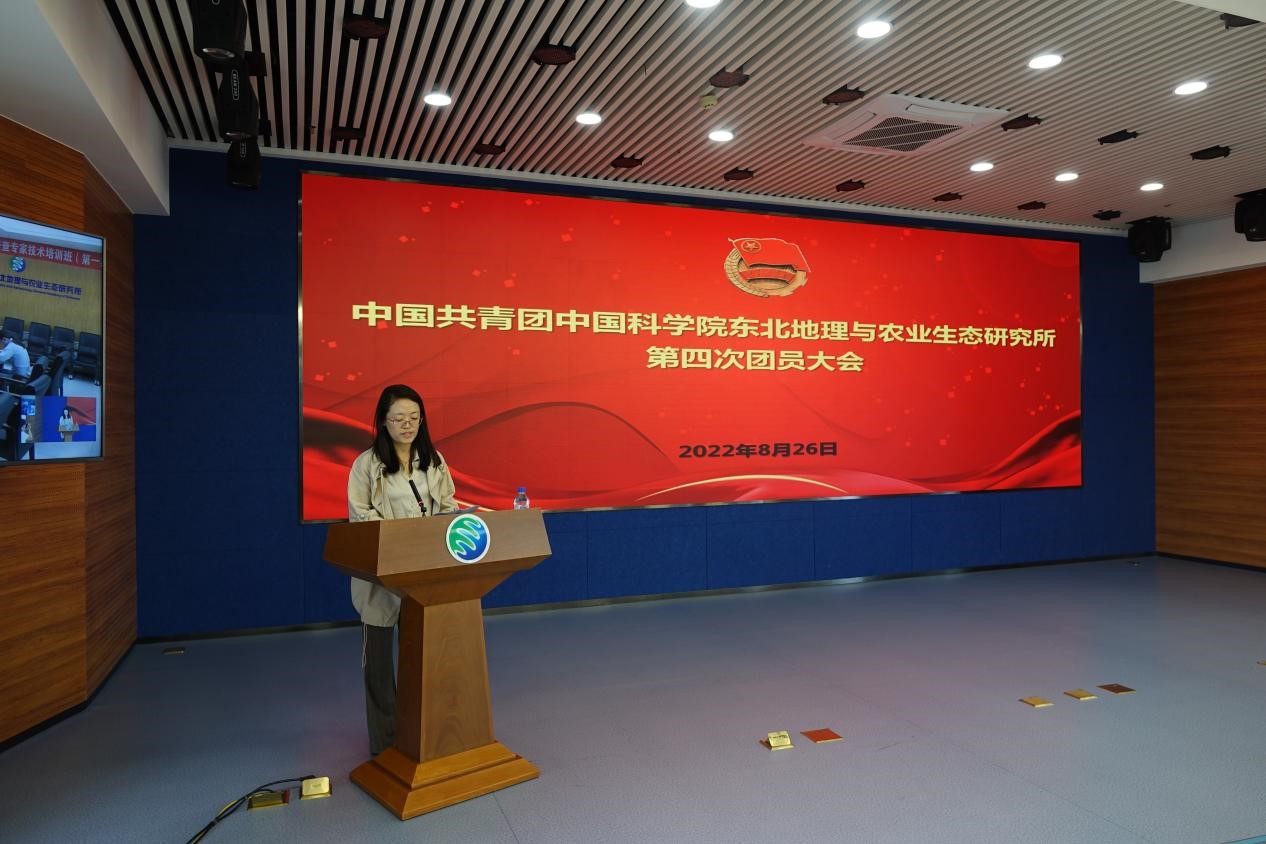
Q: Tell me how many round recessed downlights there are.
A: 10